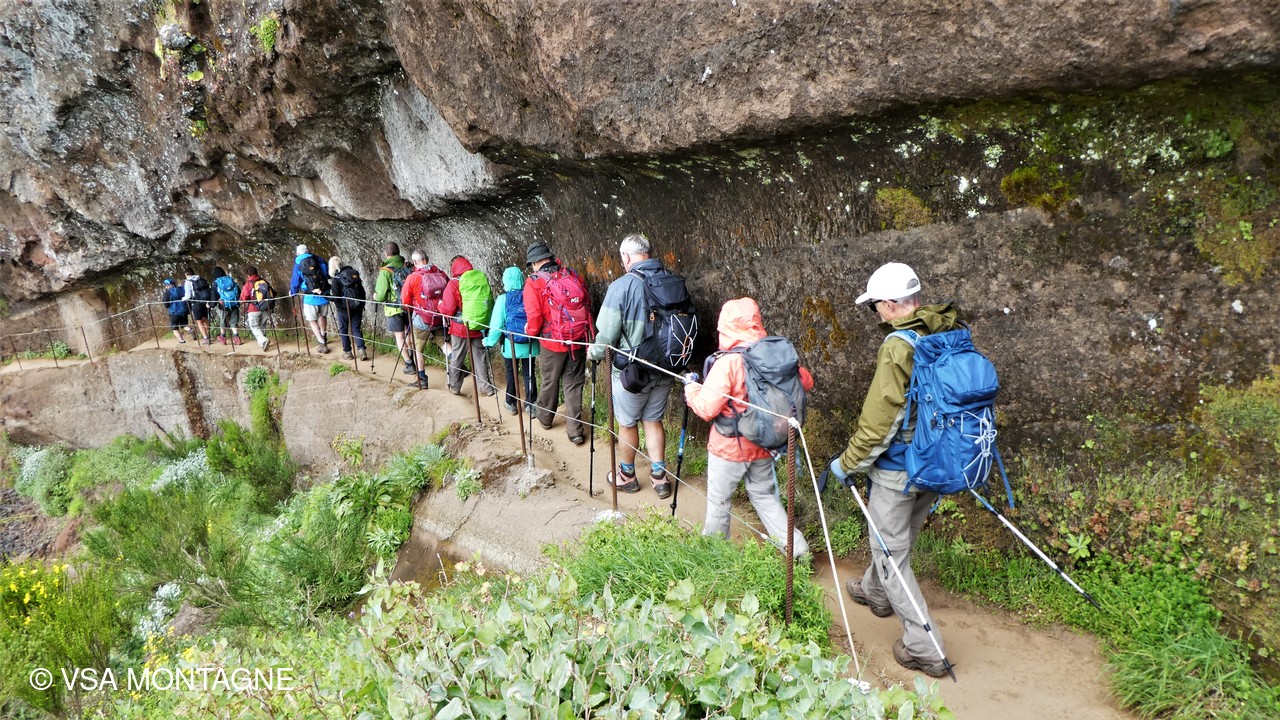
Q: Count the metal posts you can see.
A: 15